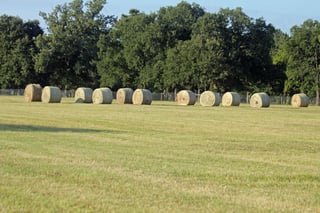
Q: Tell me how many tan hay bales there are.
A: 11